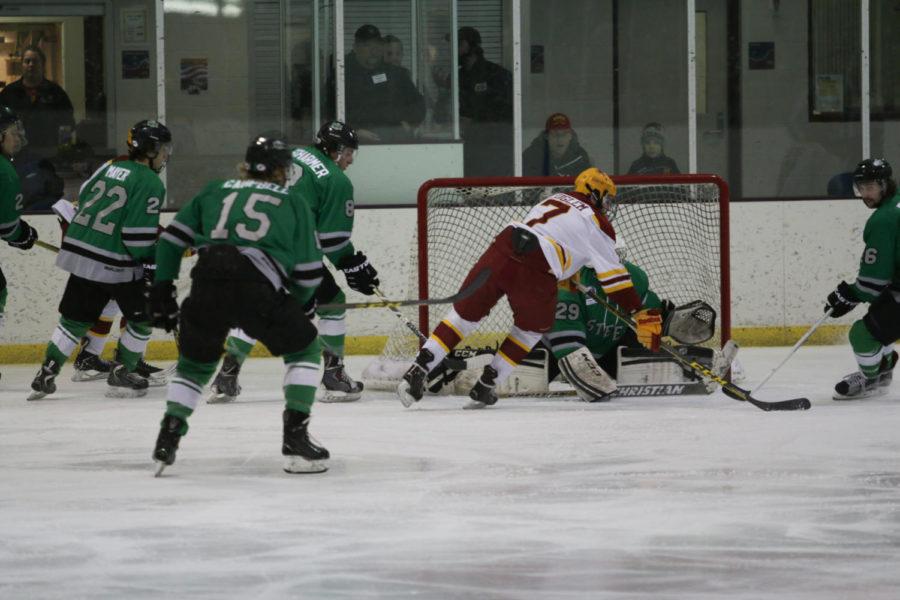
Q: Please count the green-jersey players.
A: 6